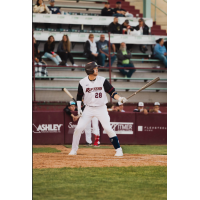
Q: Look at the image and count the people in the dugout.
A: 5